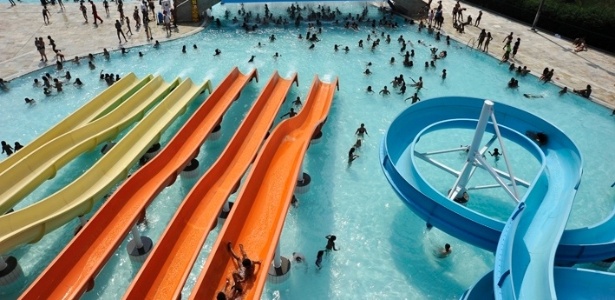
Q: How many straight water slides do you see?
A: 6